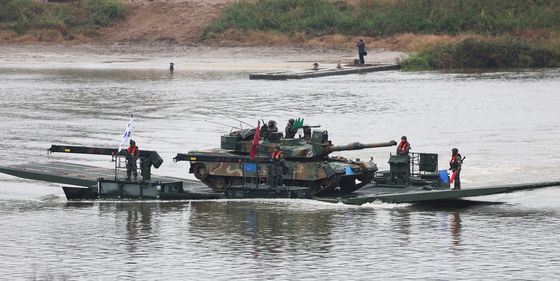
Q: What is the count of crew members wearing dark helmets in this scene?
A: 6